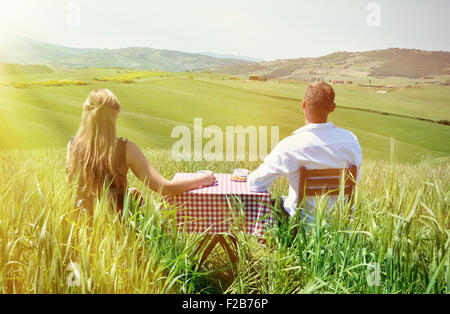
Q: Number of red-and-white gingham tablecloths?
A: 1